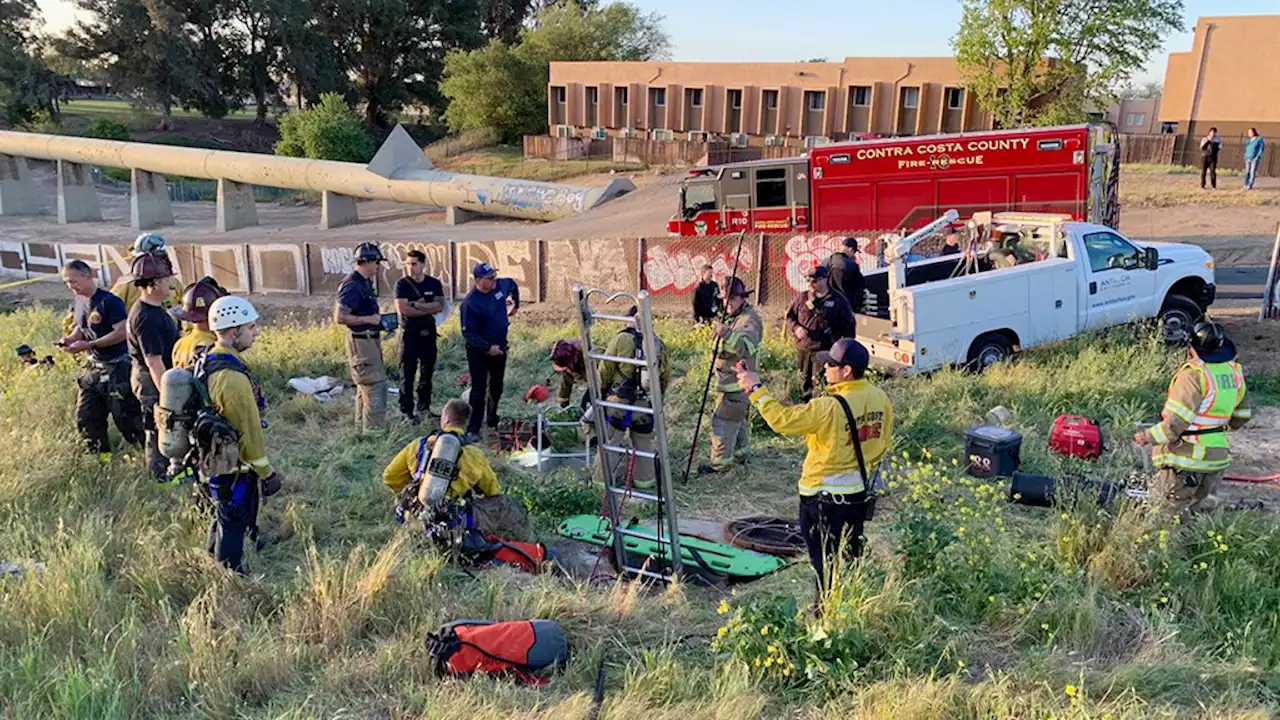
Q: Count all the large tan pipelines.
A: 1